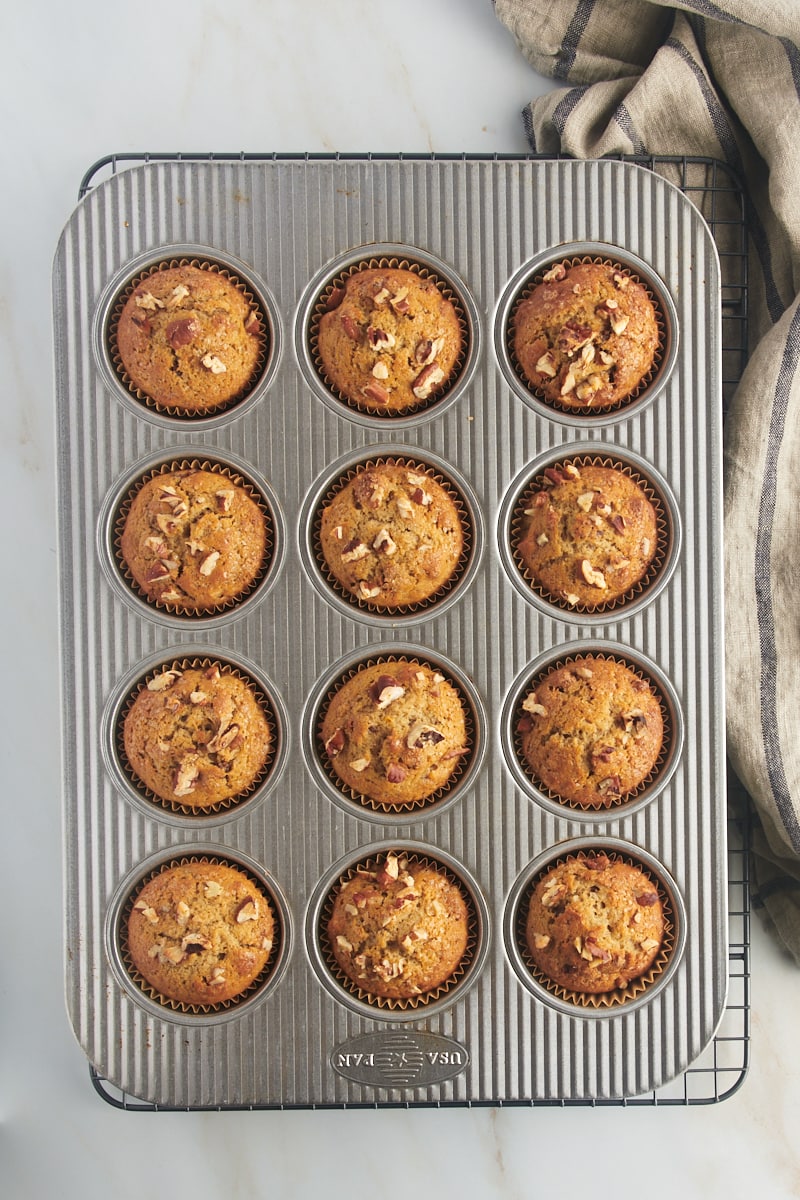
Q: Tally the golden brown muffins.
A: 12